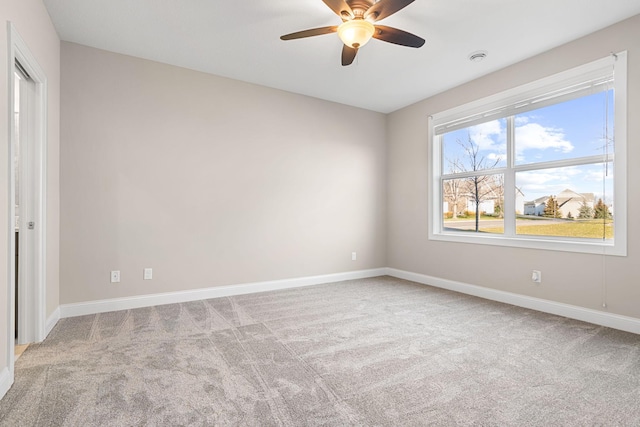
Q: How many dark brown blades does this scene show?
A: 5